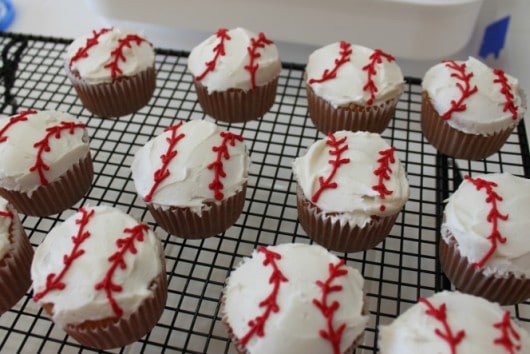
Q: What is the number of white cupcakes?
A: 12